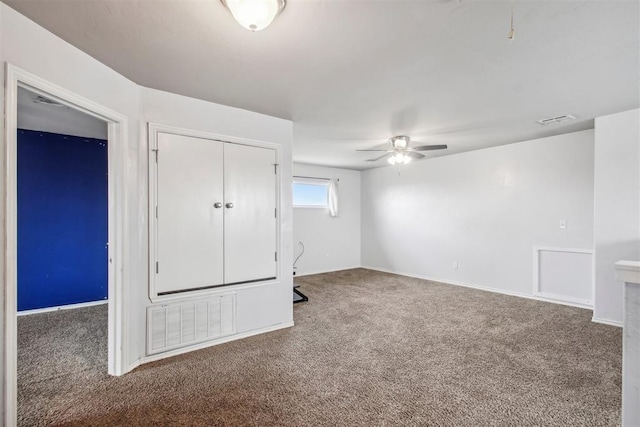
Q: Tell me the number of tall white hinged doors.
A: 2